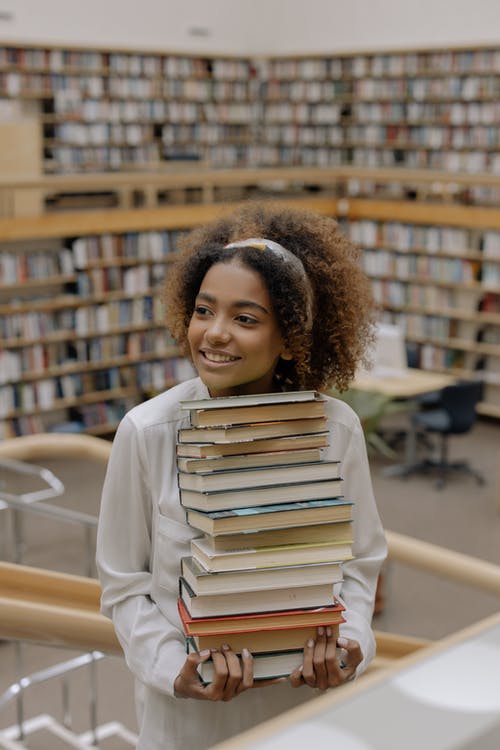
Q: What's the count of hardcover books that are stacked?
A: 15